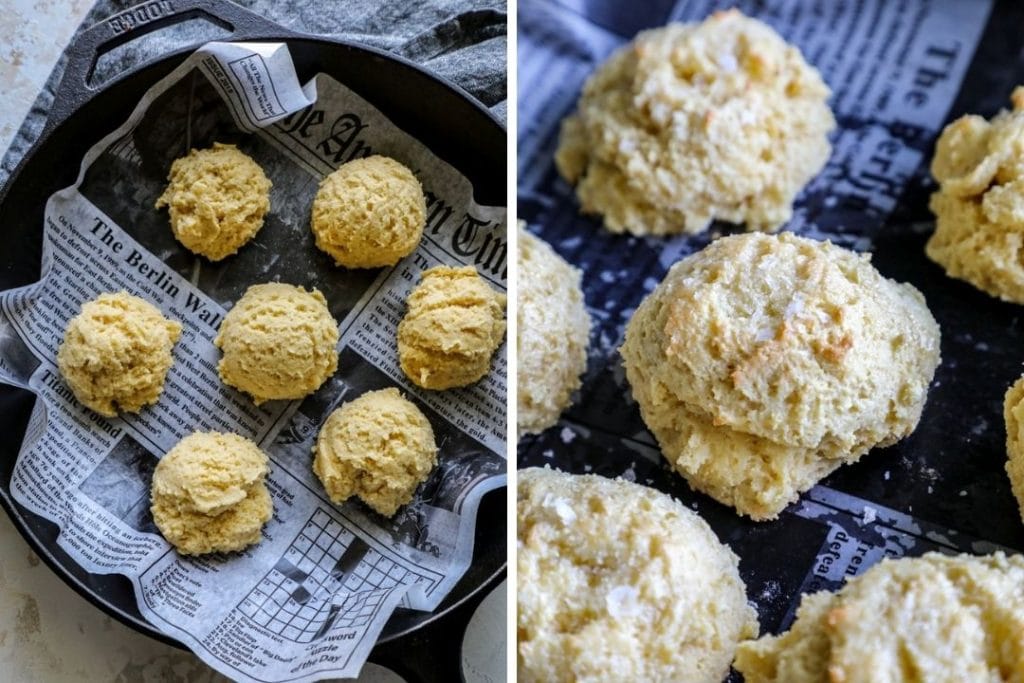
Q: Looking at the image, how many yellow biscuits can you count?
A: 14